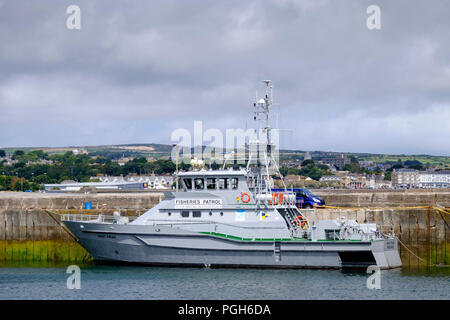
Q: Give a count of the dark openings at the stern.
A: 1